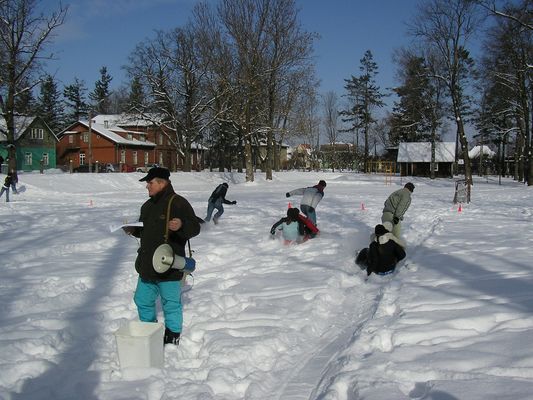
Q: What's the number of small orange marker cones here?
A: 4